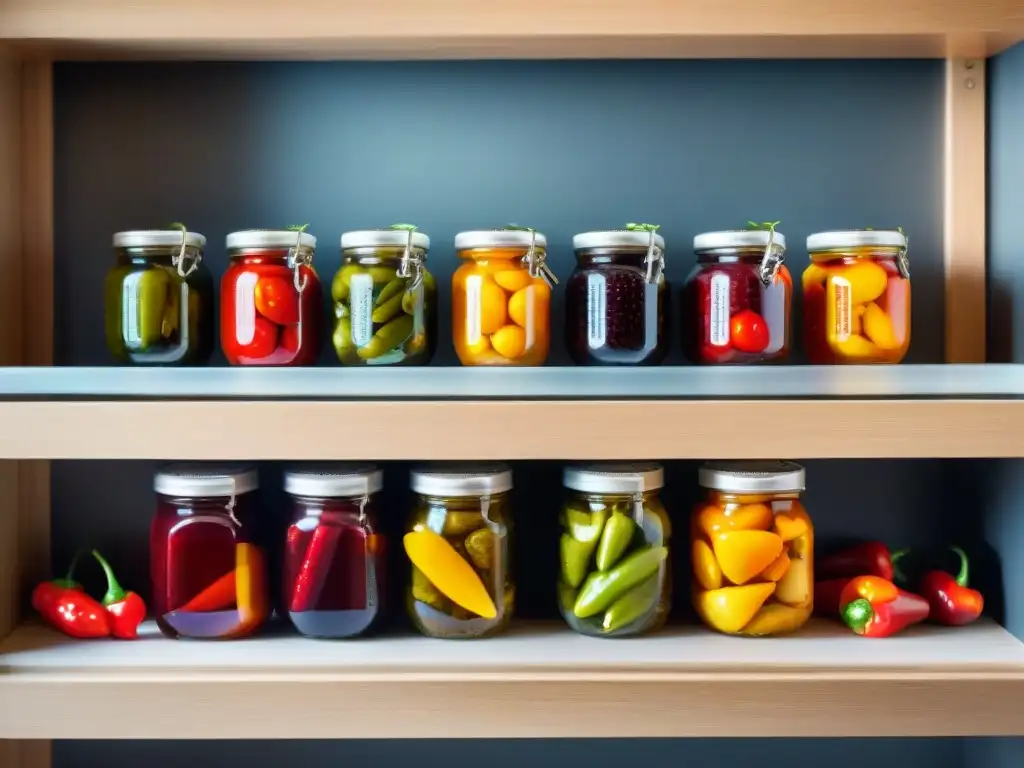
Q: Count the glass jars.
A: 12